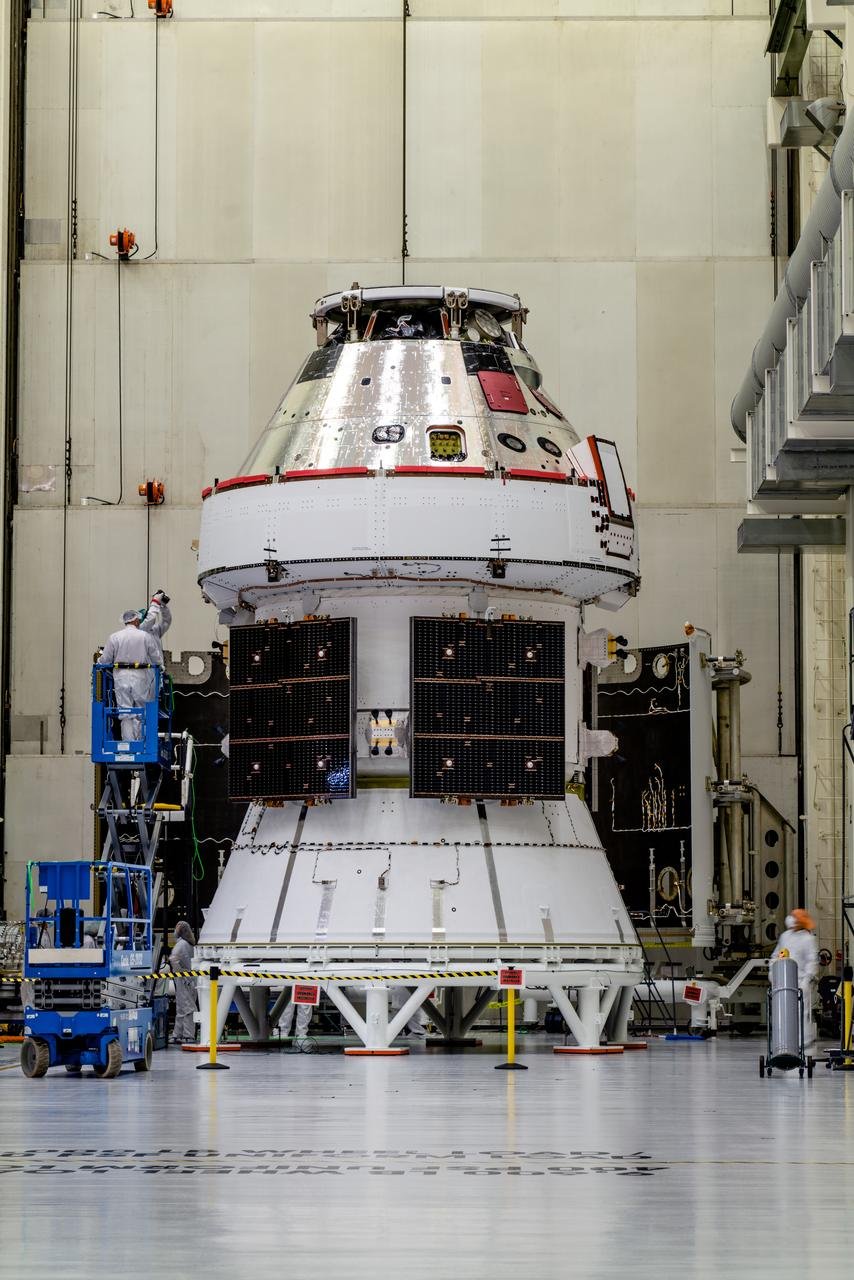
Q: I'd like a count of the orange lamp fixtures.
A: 3